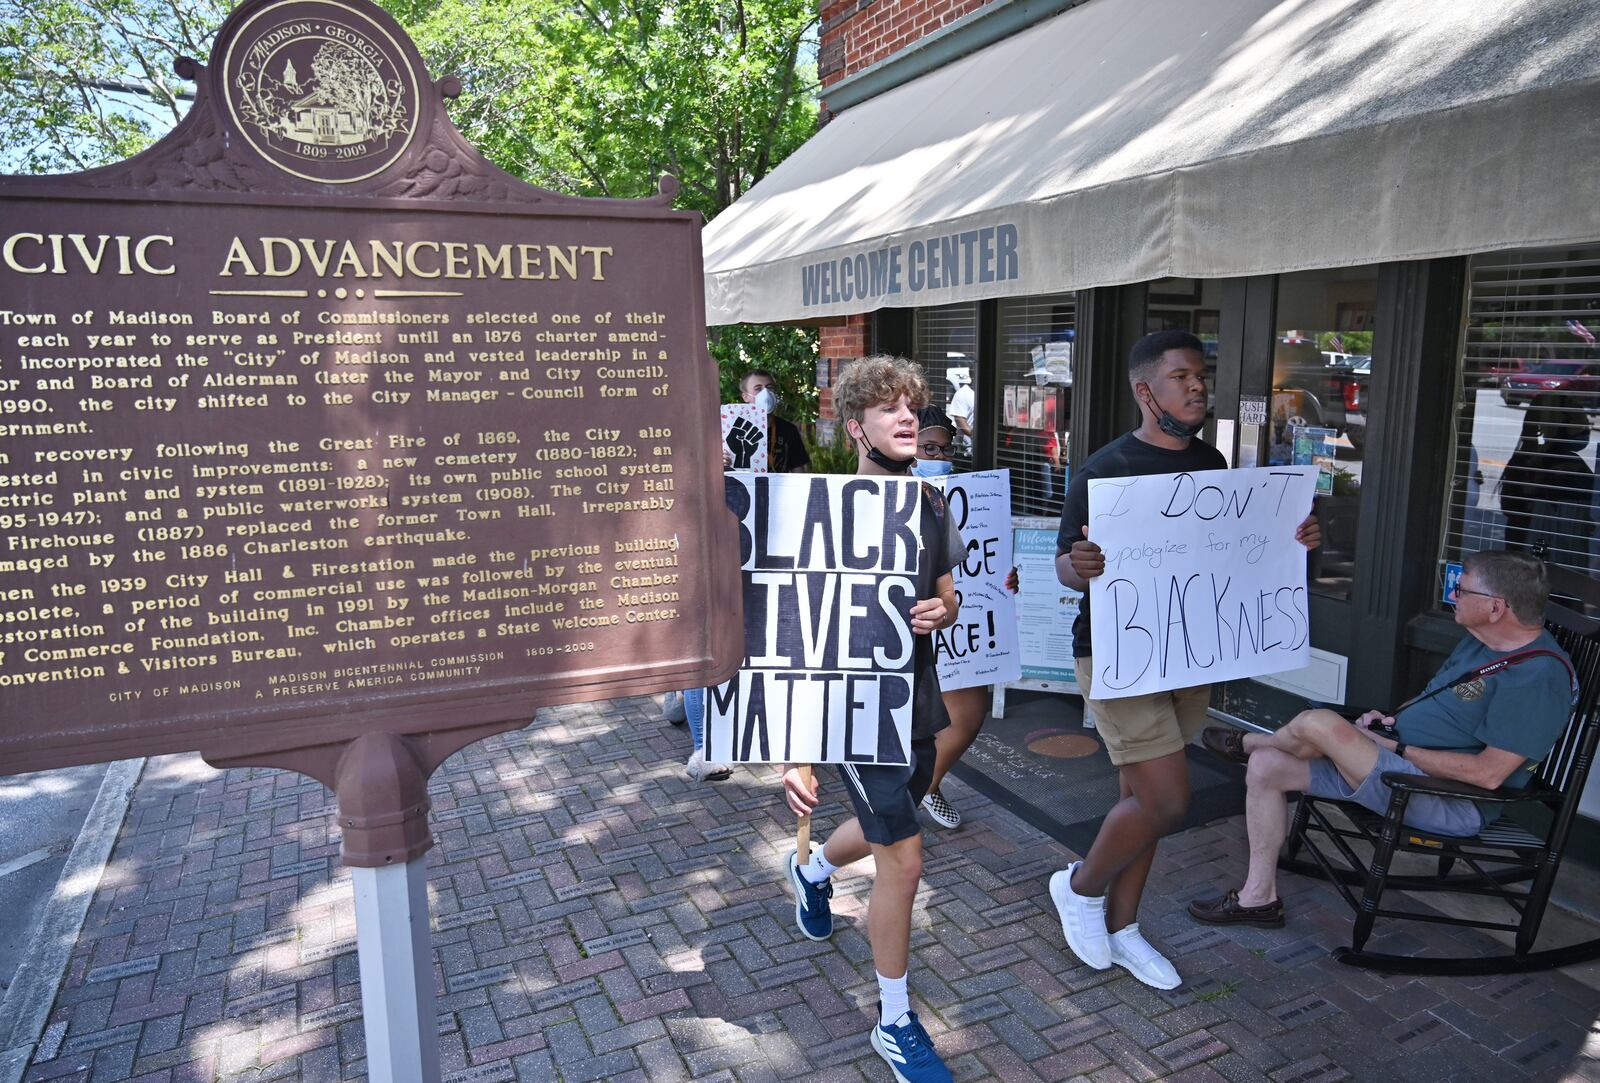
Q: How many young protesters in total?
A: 4